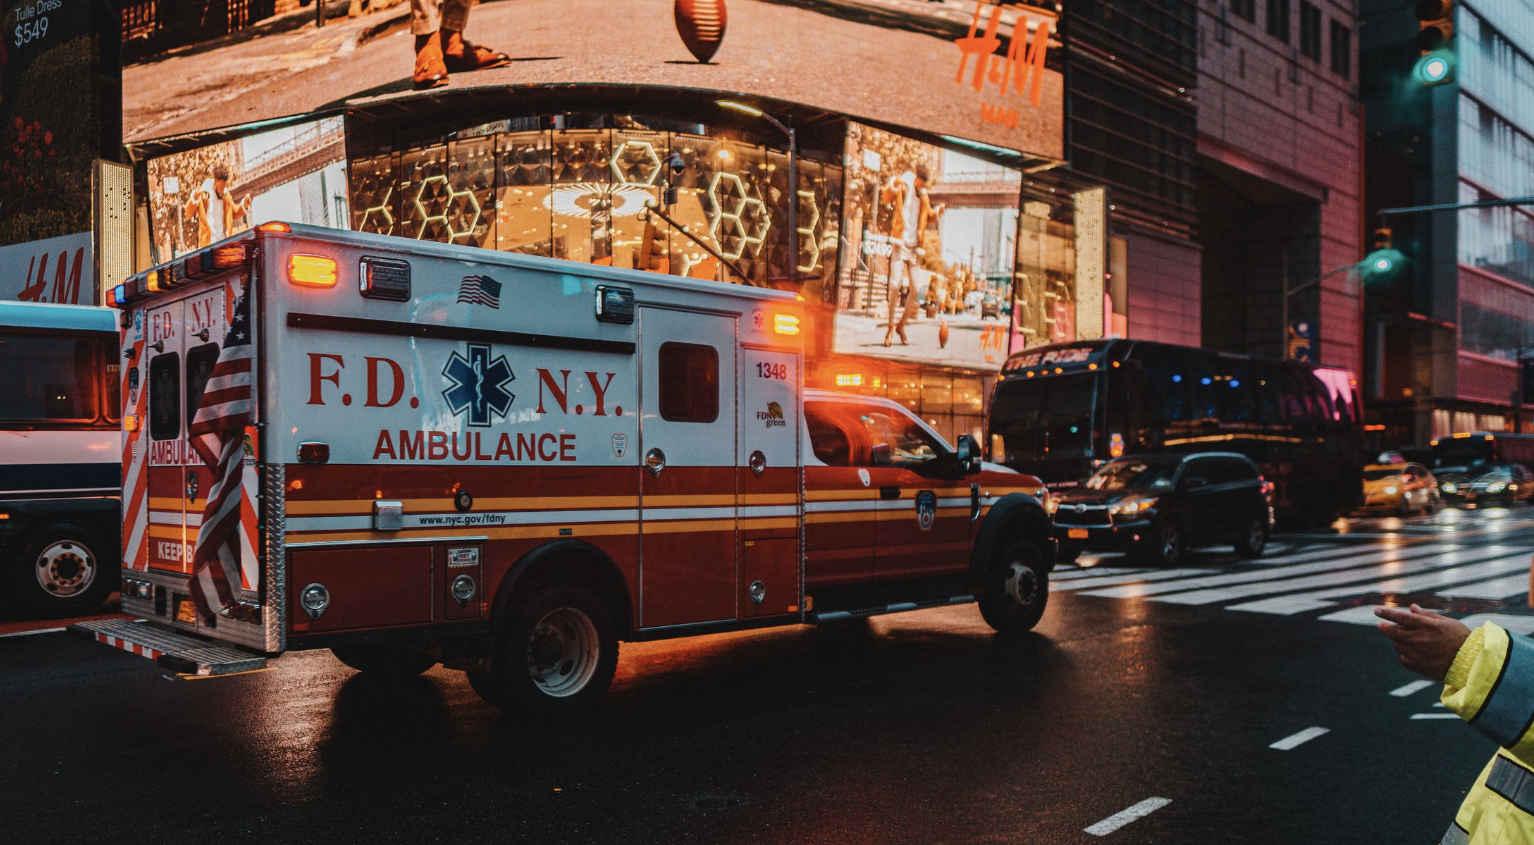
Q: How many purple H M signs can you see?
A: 0